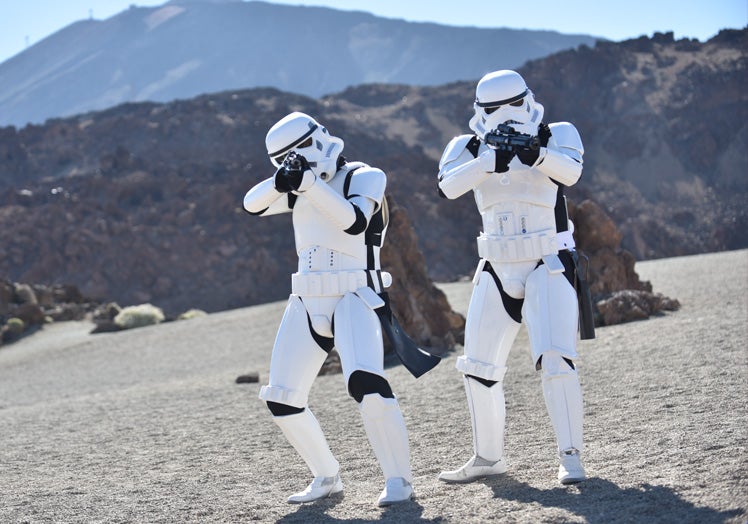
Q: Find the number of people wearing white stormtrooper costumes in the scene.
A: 2